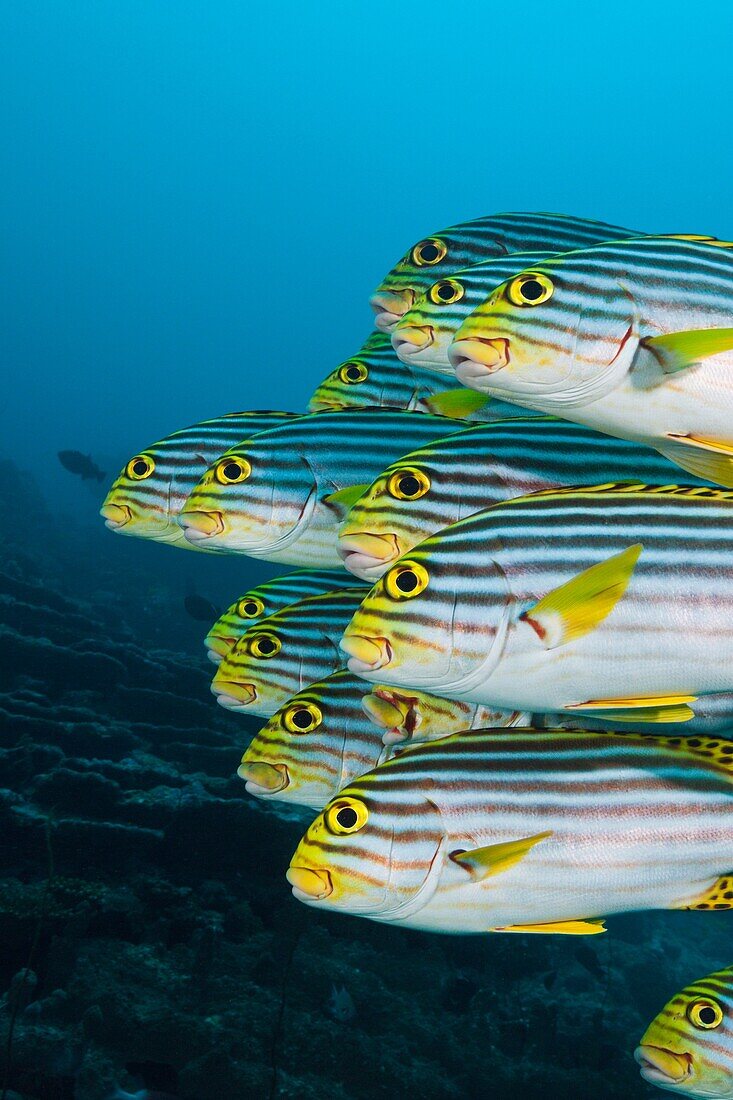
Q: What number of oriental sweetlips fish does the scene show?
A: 14